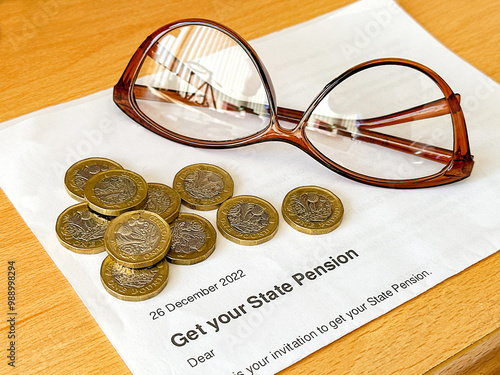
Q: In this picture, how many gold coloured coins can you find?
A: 10